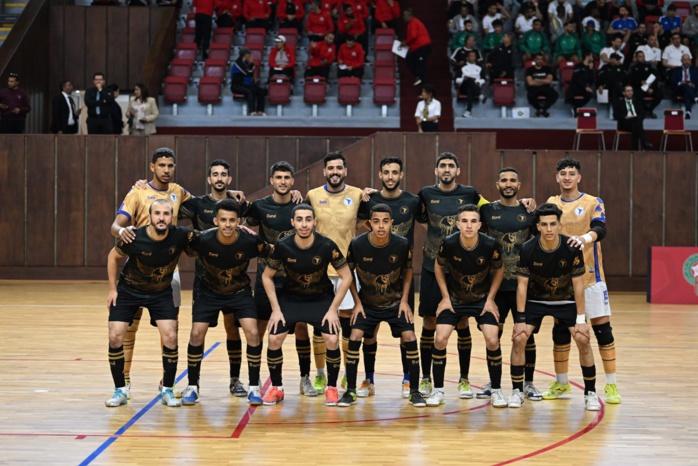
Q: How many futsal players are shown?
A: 14